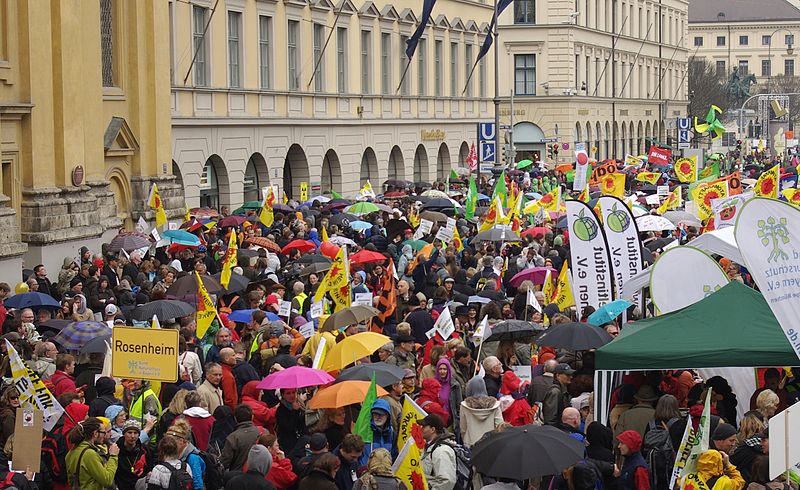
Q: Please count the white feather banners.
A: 4